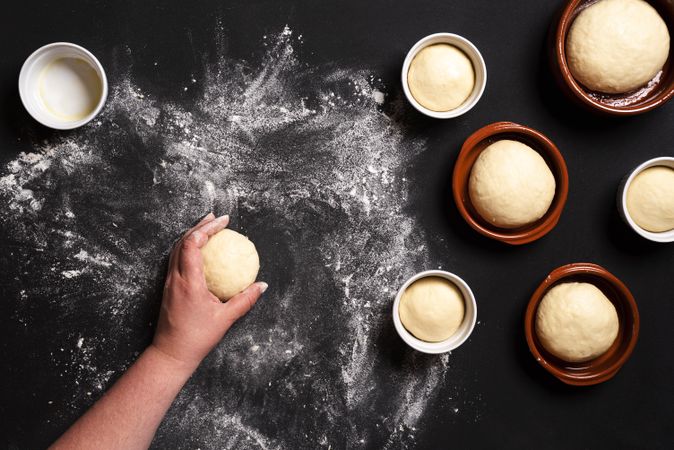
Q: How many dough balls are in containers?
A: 6